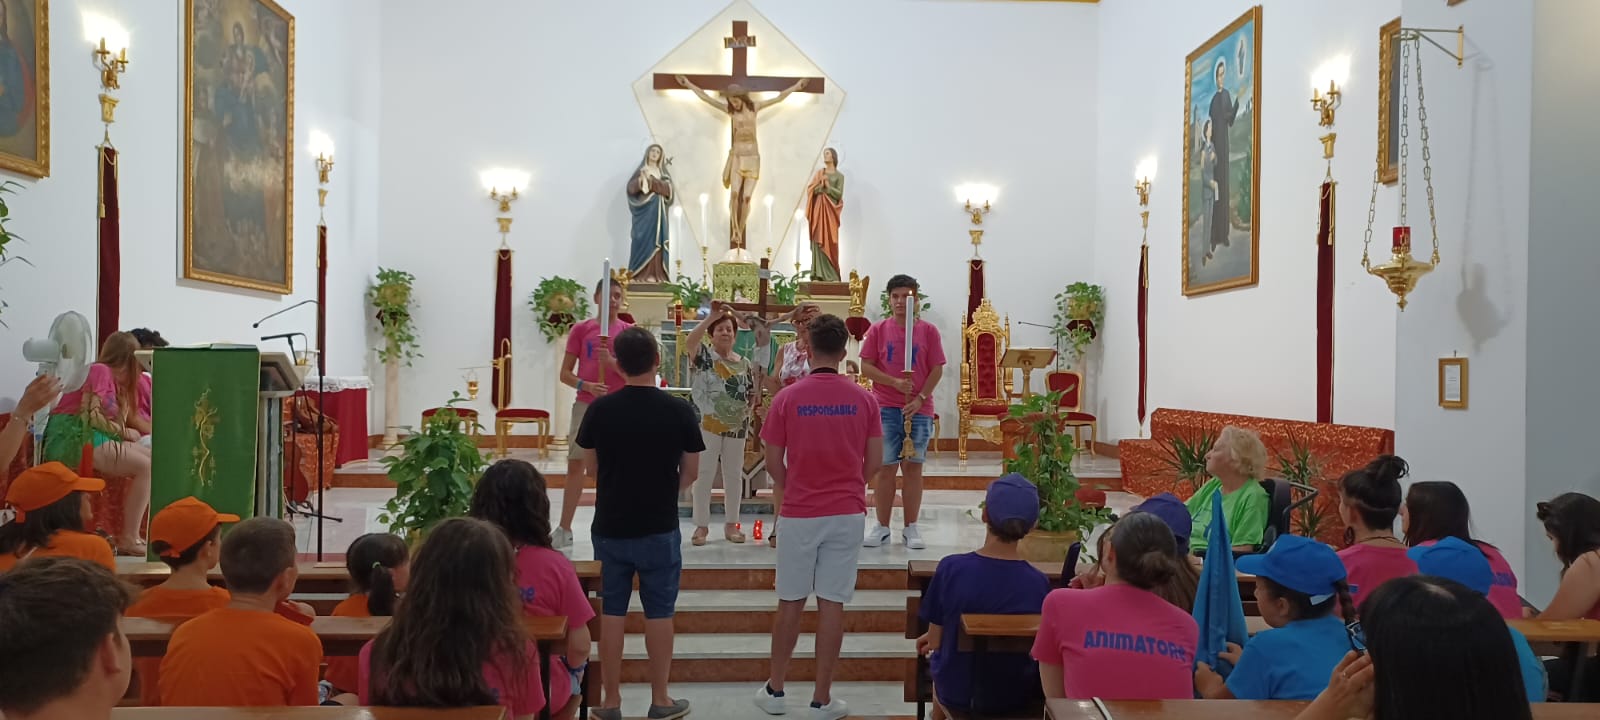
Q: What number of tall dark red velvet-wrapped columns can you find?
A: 6